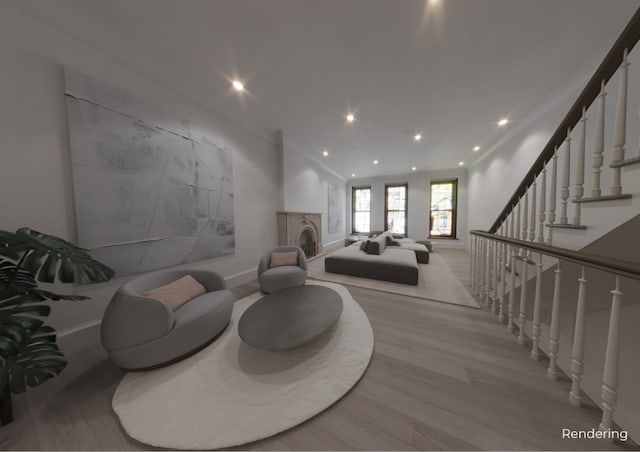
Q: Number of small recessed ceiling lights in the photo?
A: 11